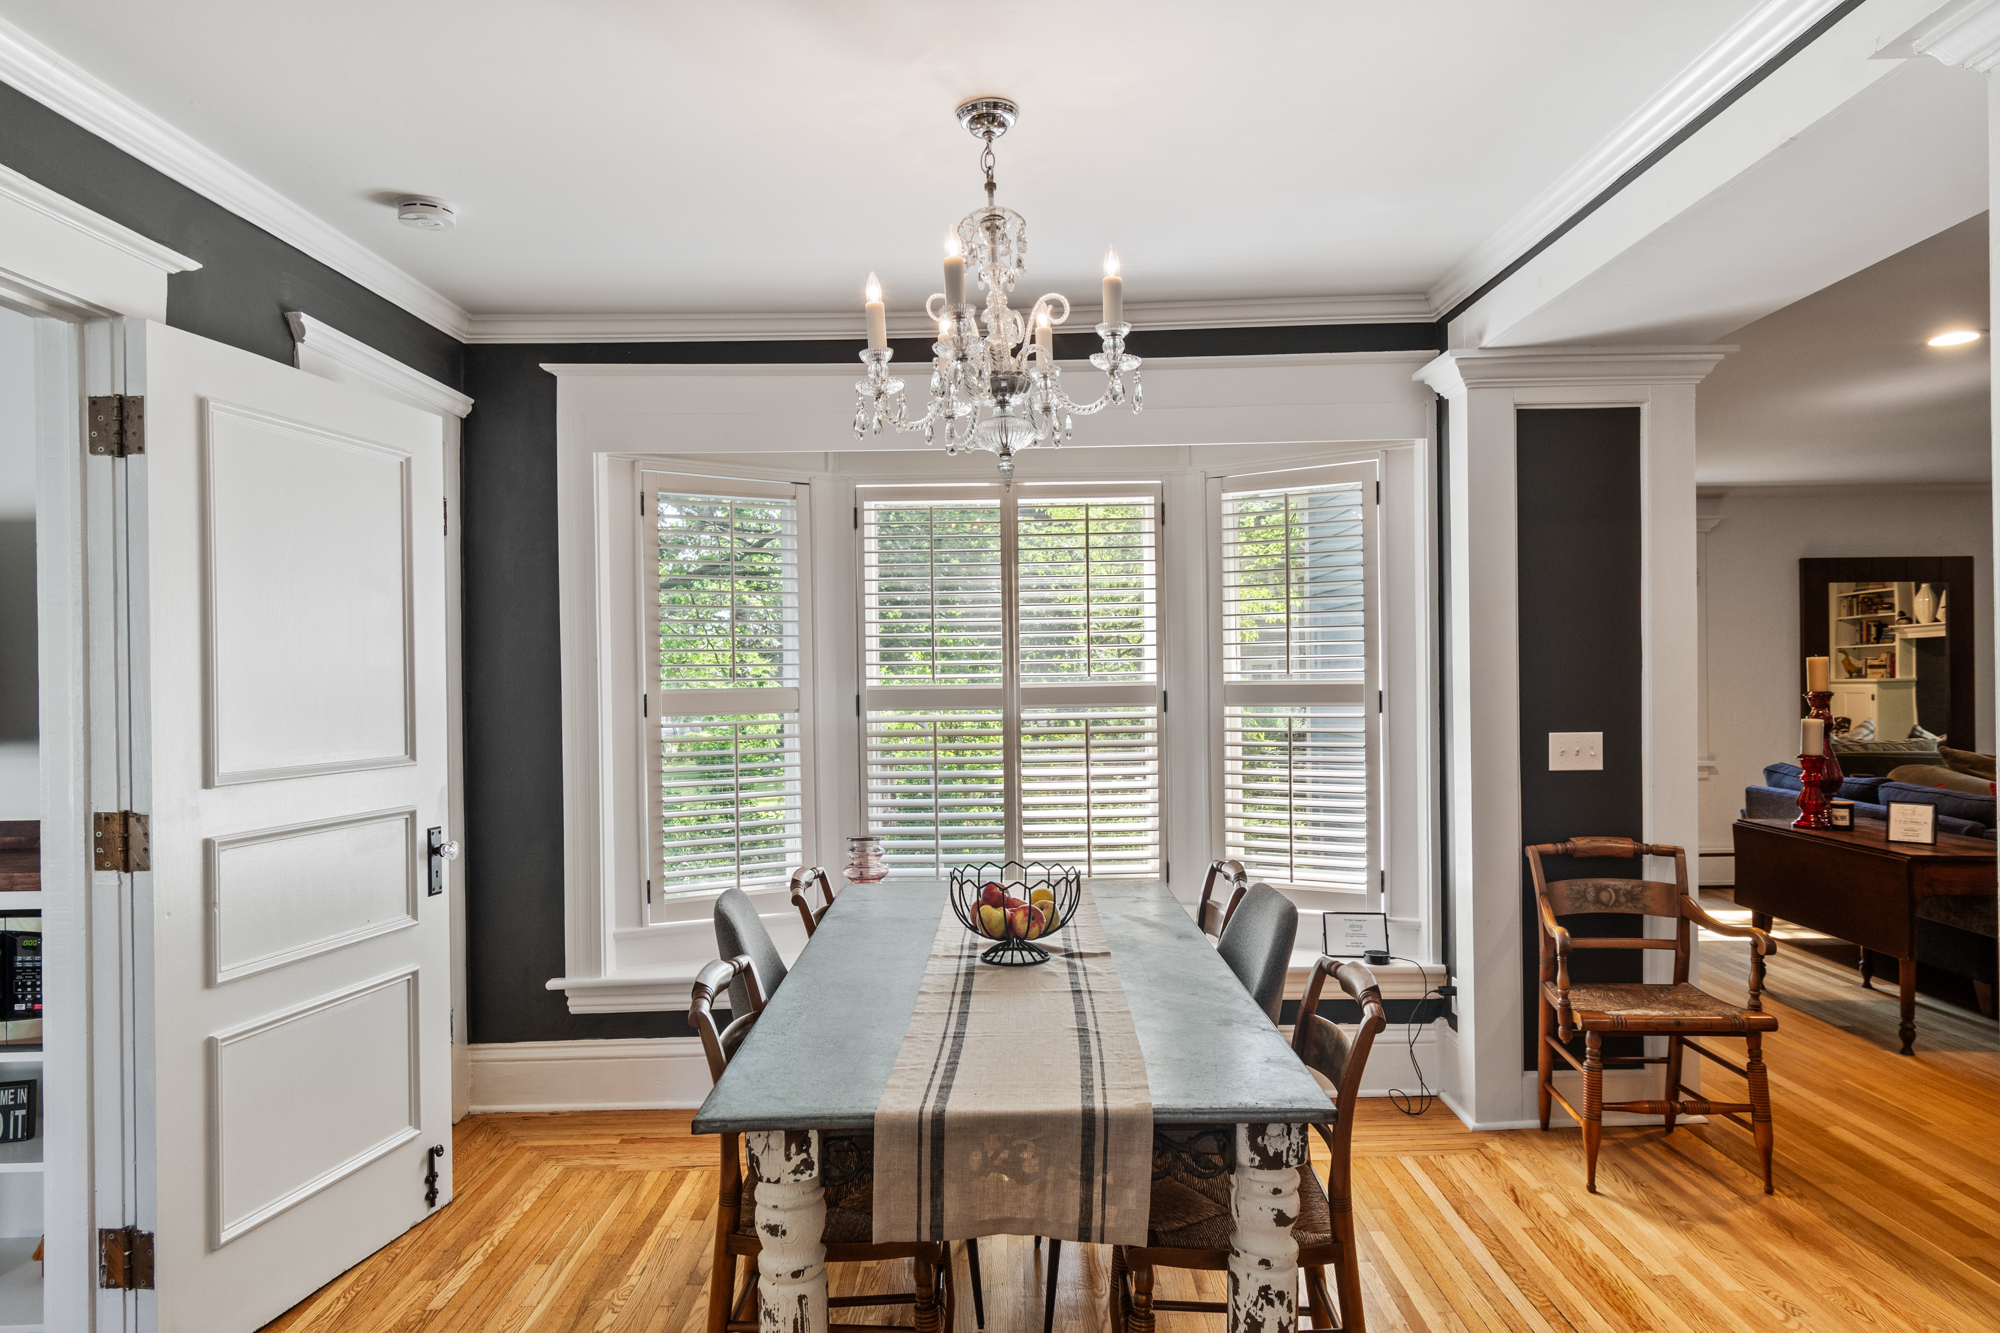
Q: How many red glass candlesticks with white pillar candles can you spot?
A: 2